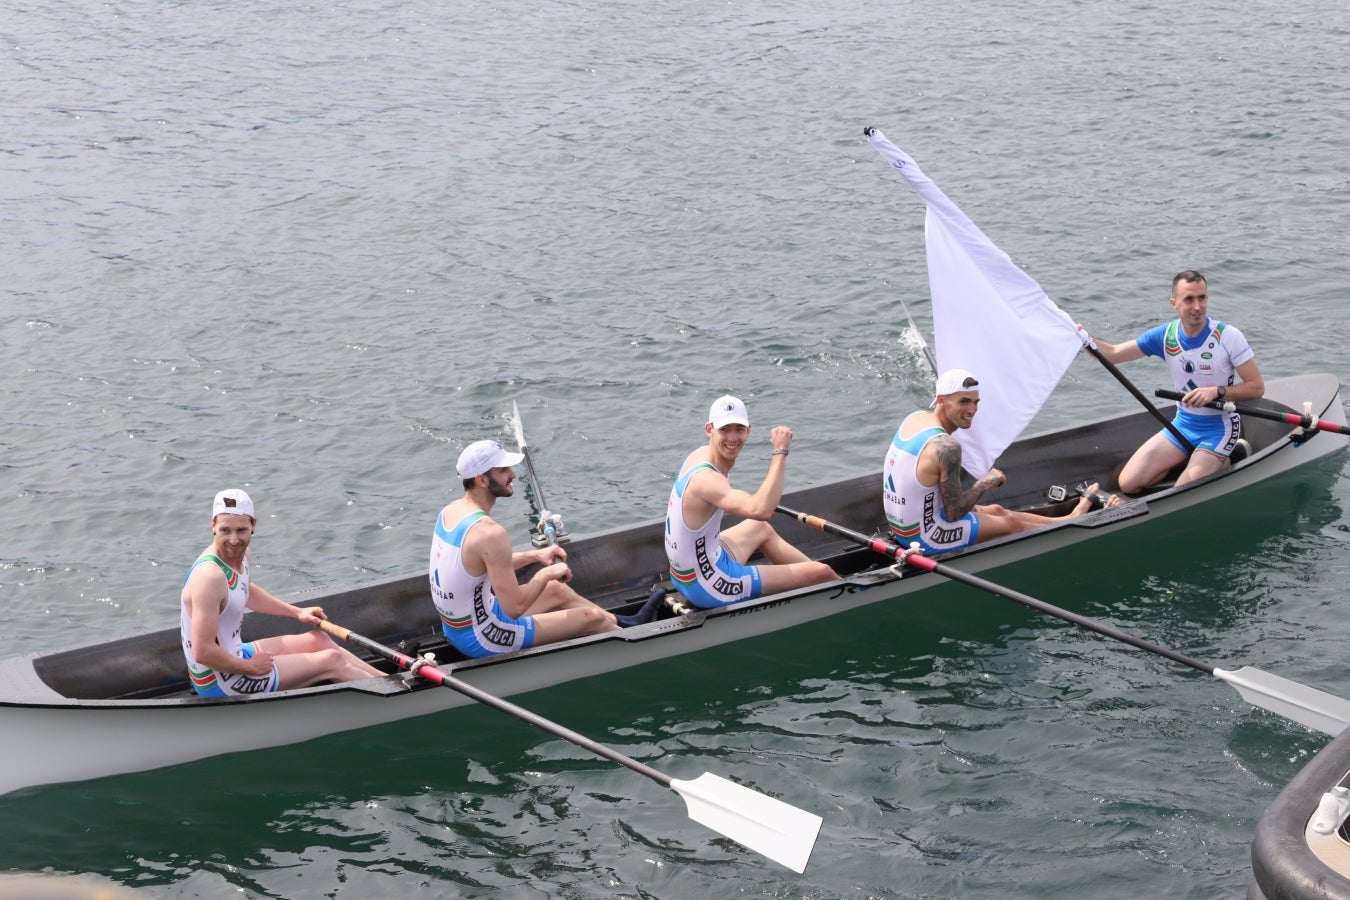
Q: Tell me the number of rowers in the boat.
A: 5